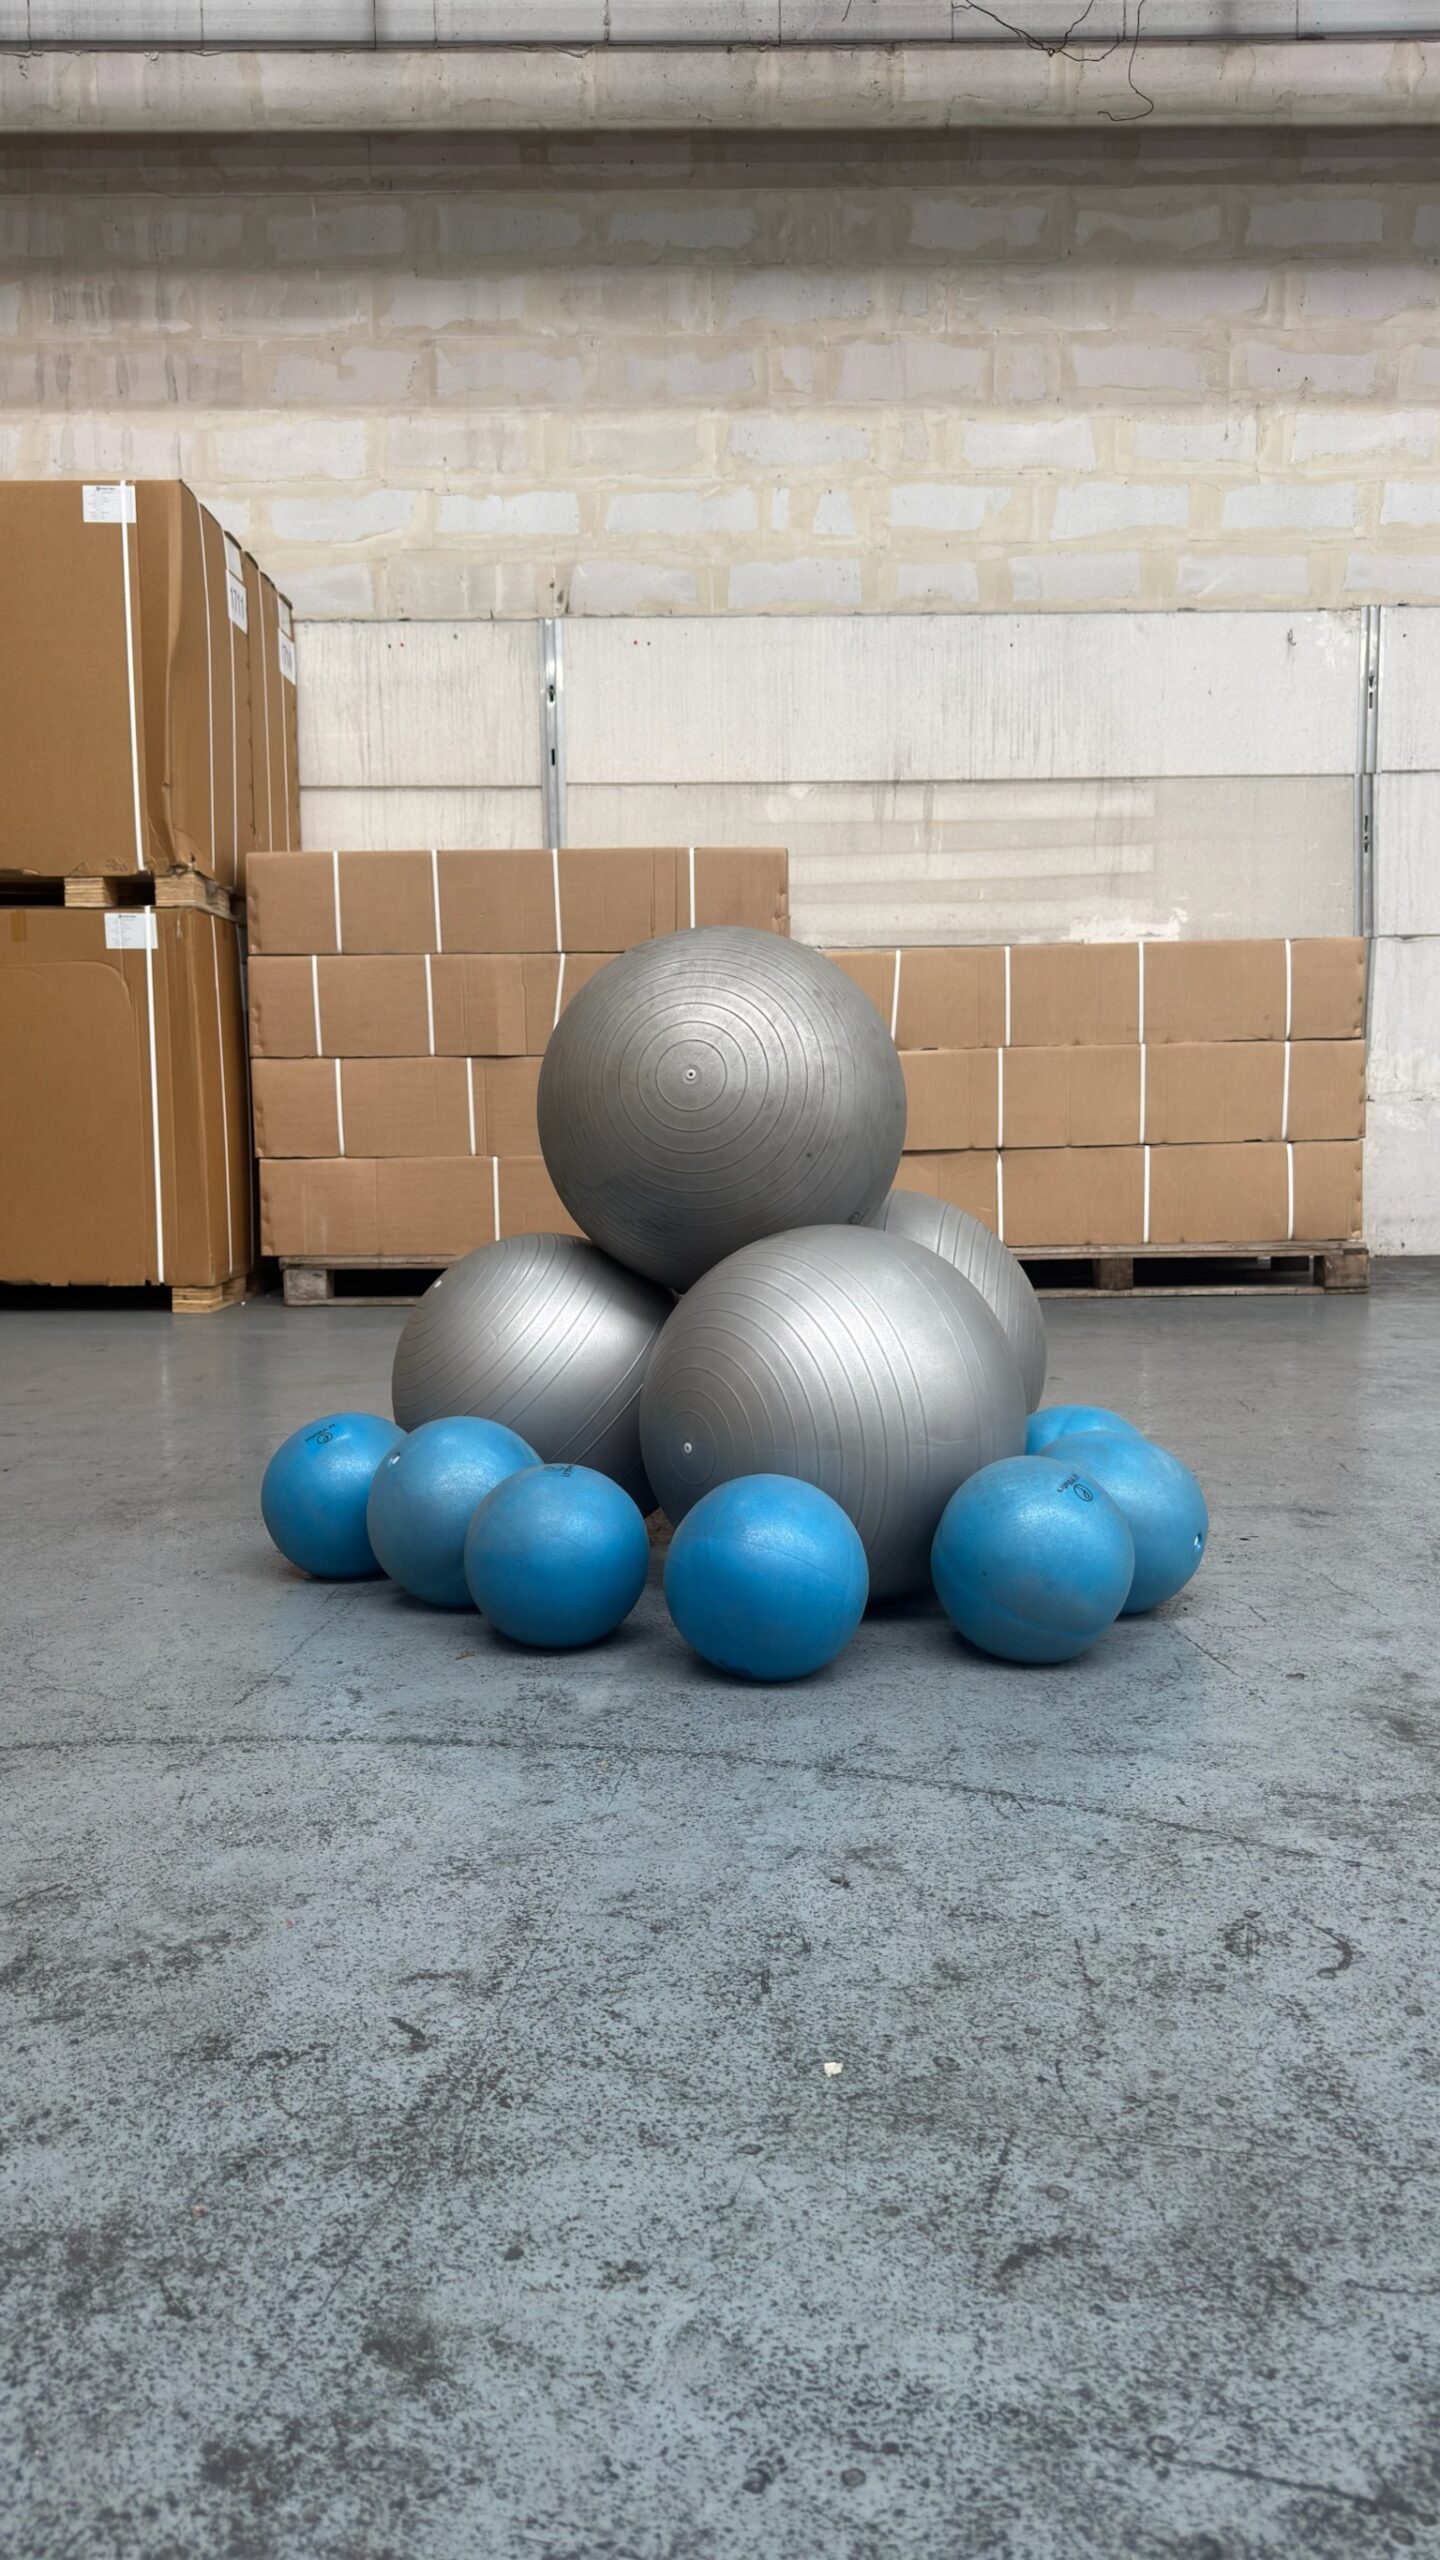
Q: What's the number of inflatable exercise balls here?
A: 11